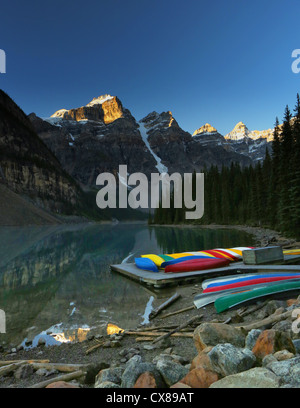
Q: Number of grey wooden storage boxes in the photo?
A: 1